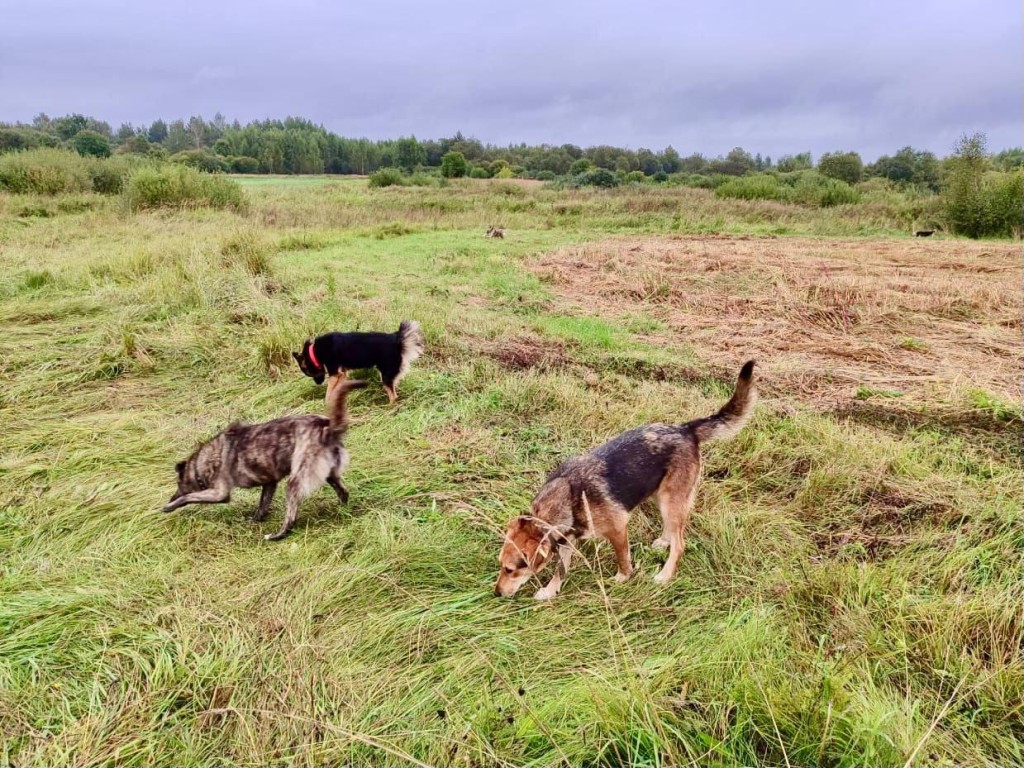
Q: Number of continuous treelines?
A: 1